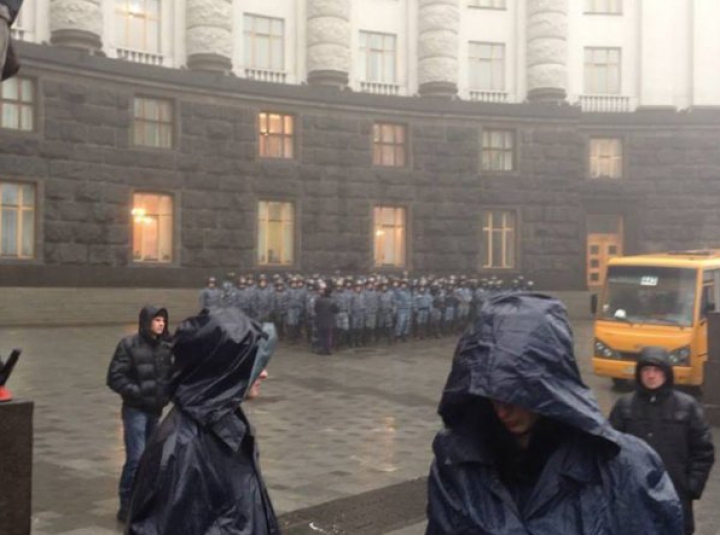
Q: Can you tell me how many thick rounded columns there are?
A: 5